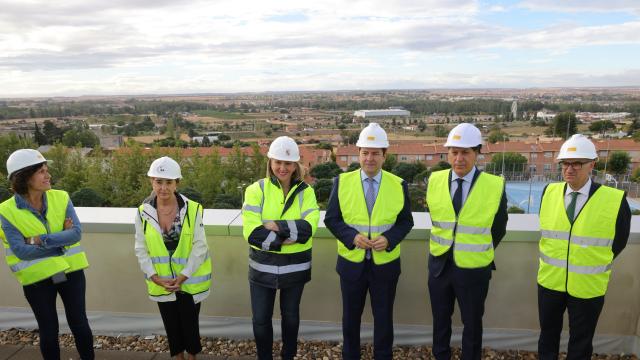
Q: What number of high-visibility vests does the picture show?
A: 6